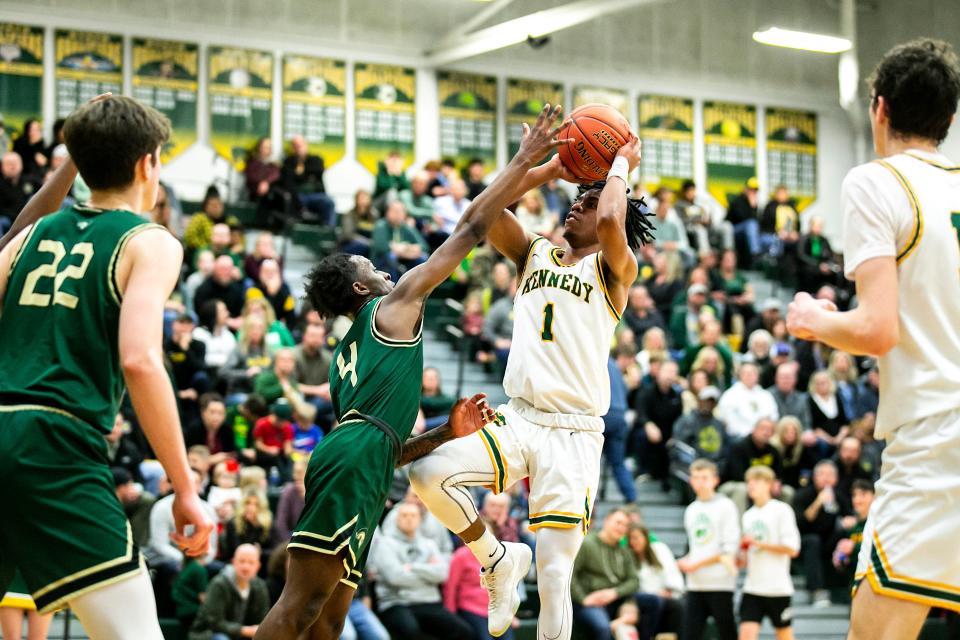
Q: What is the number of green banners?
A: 12